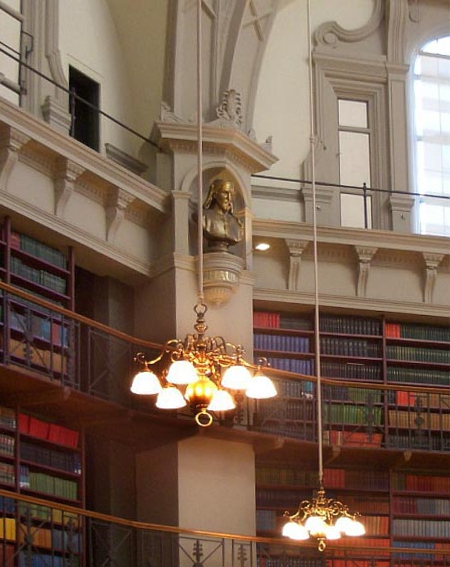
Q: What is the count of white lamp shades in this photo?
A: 12